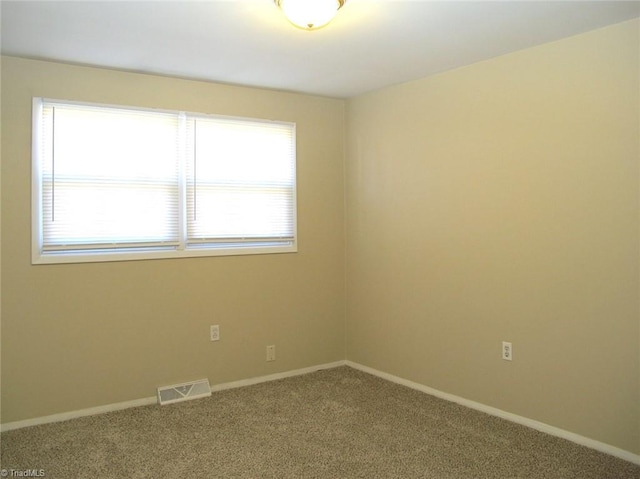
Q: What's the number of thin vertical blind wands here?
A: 2